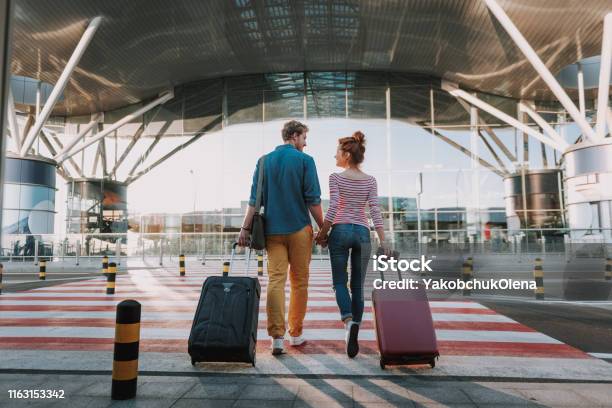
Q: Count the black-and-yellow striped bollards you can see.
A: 11